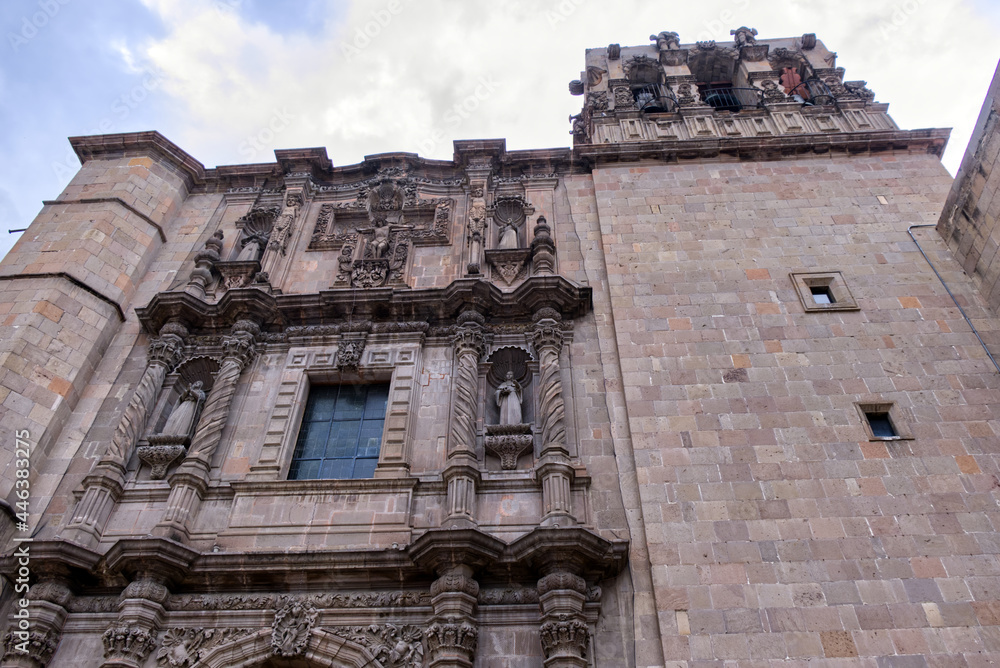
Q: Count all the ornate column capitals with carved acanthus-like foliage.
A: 8